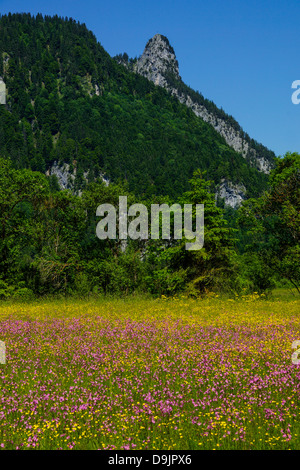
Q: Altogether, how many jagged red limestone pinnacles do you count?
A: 0